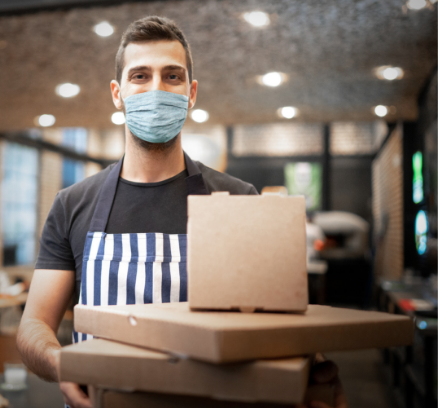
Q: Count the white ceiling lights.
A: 11